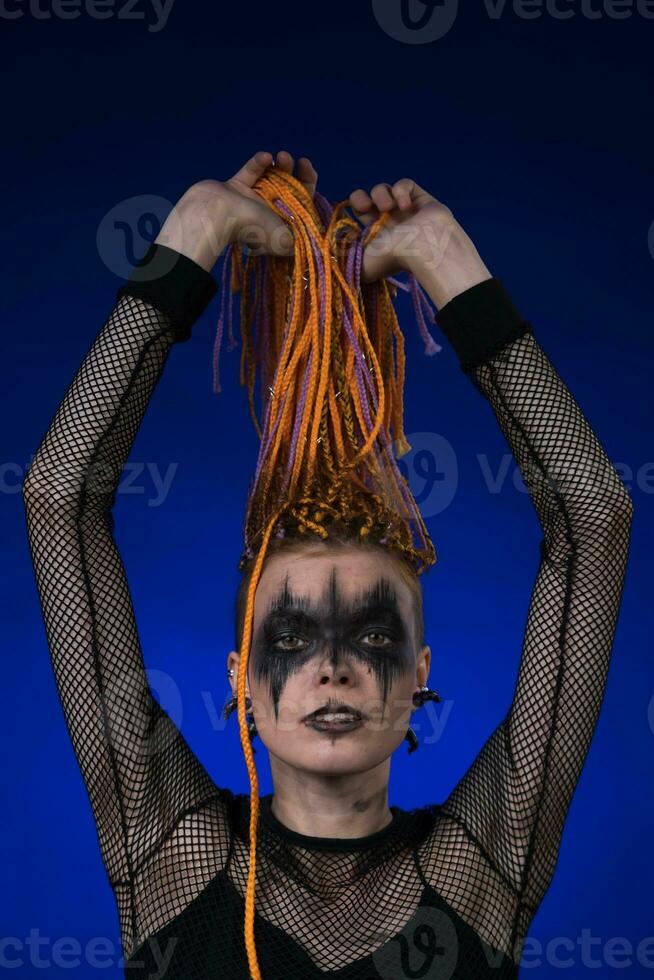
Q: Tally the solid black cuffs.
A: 2